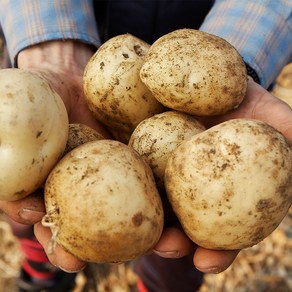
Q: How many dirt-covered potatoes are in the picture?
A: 7